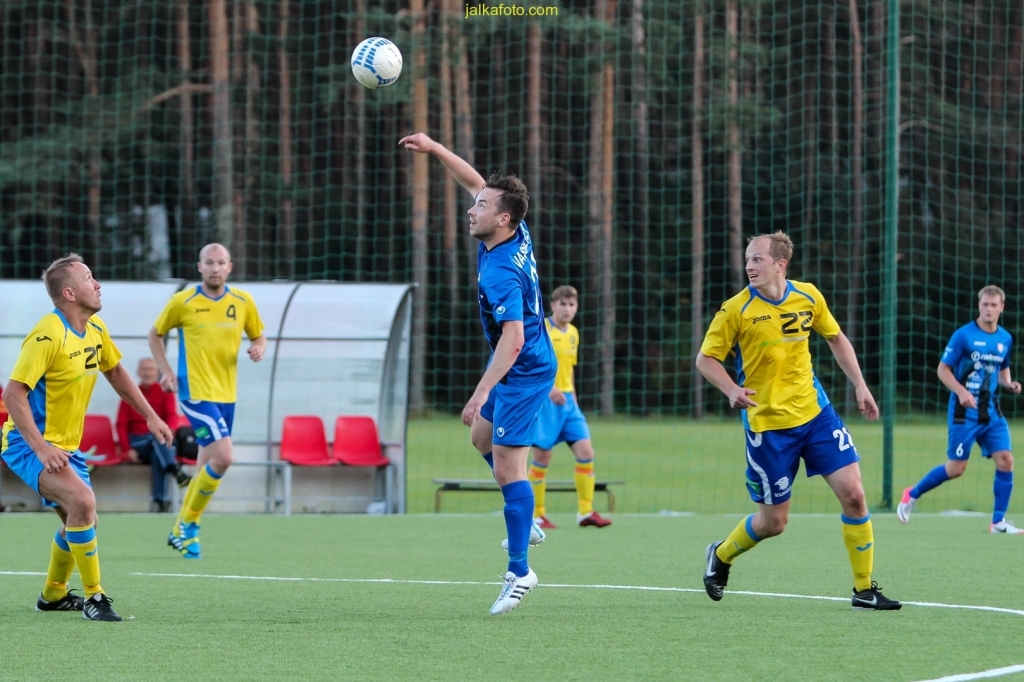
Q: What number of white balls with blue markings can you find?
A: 1